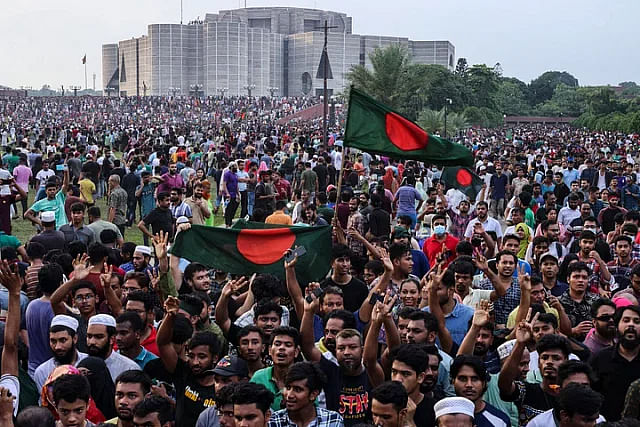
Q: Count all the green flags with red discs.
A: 3